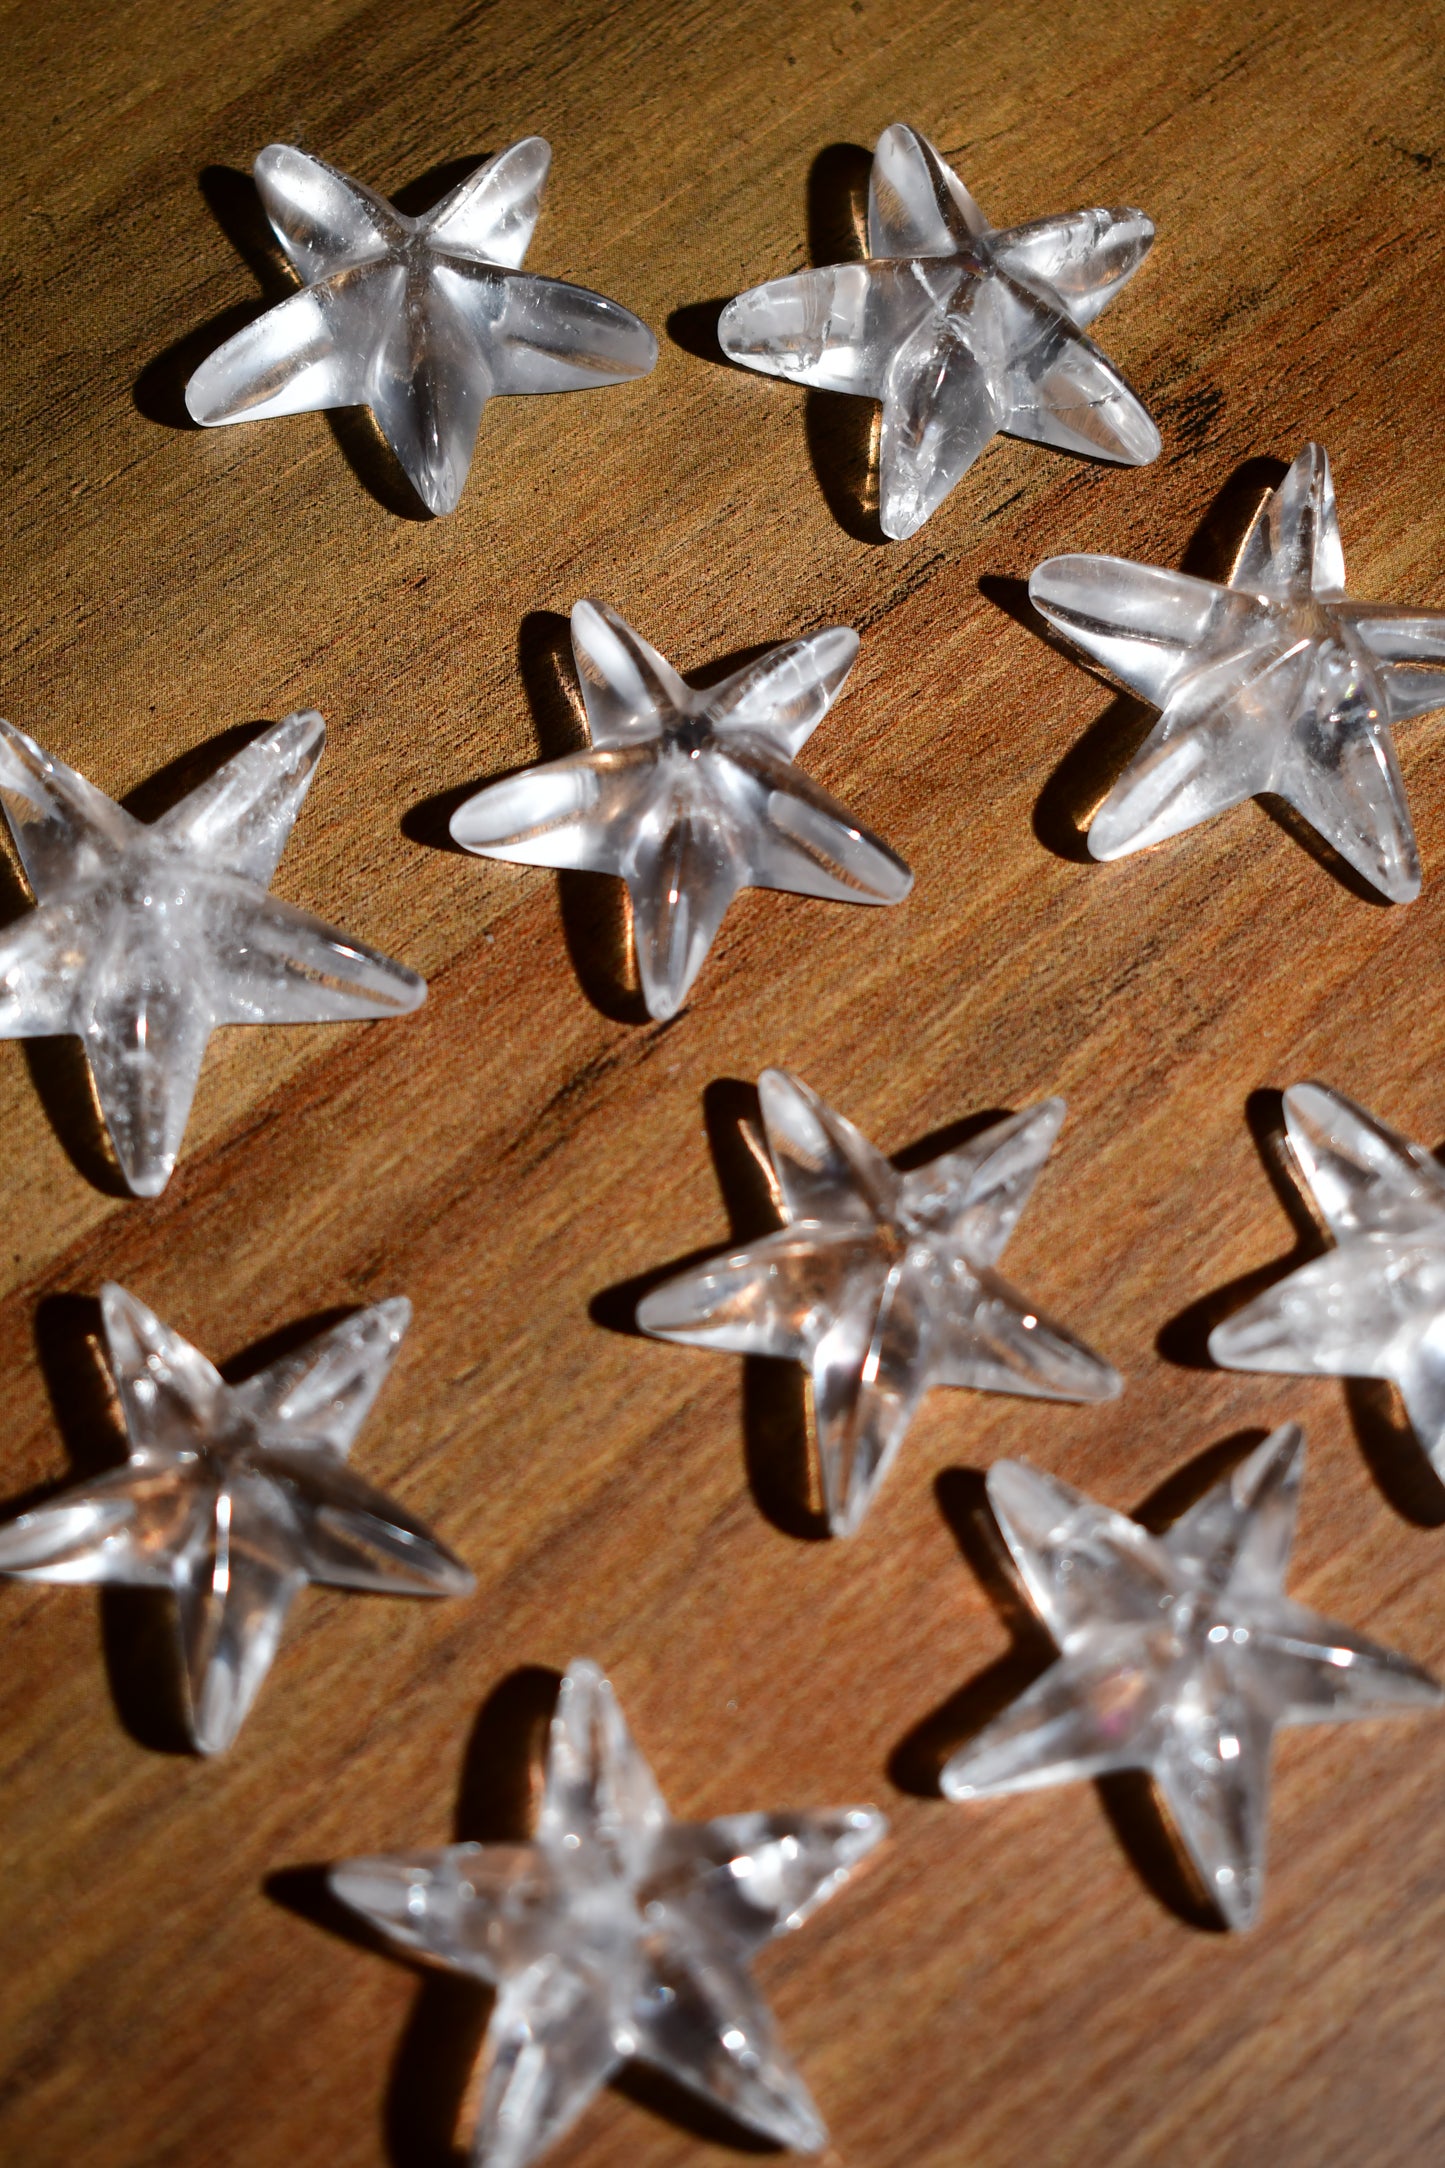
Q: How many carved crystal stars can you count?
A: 10